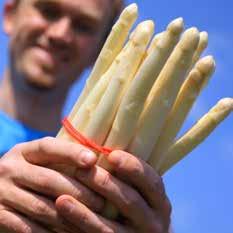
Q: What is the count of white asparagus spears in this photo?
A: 8